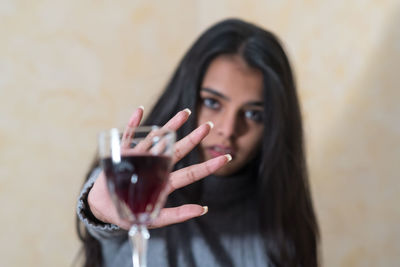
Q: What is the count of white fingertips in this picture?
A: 5